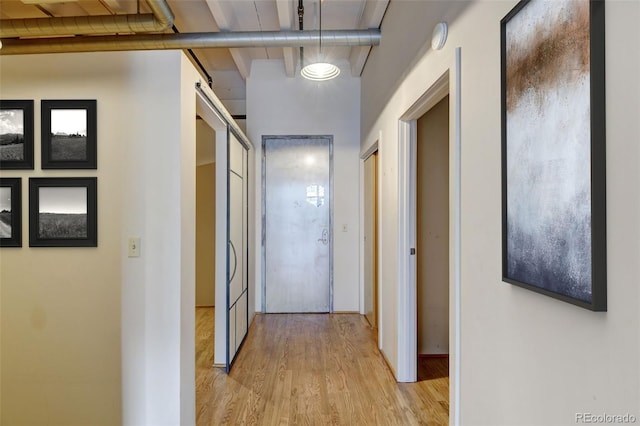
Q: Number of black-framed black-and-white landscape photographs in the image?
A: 4